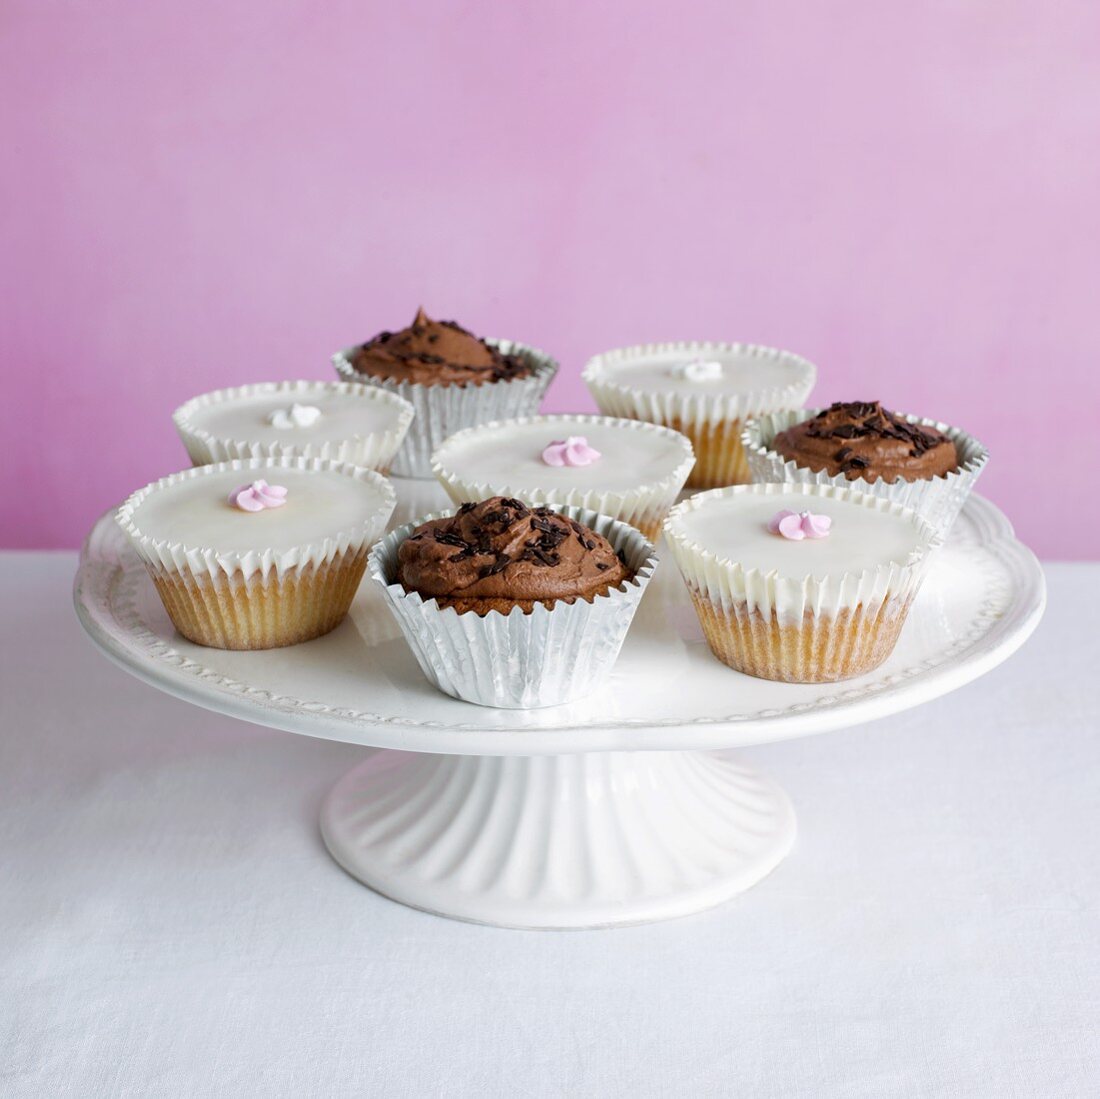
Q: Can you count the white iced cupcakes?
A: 5